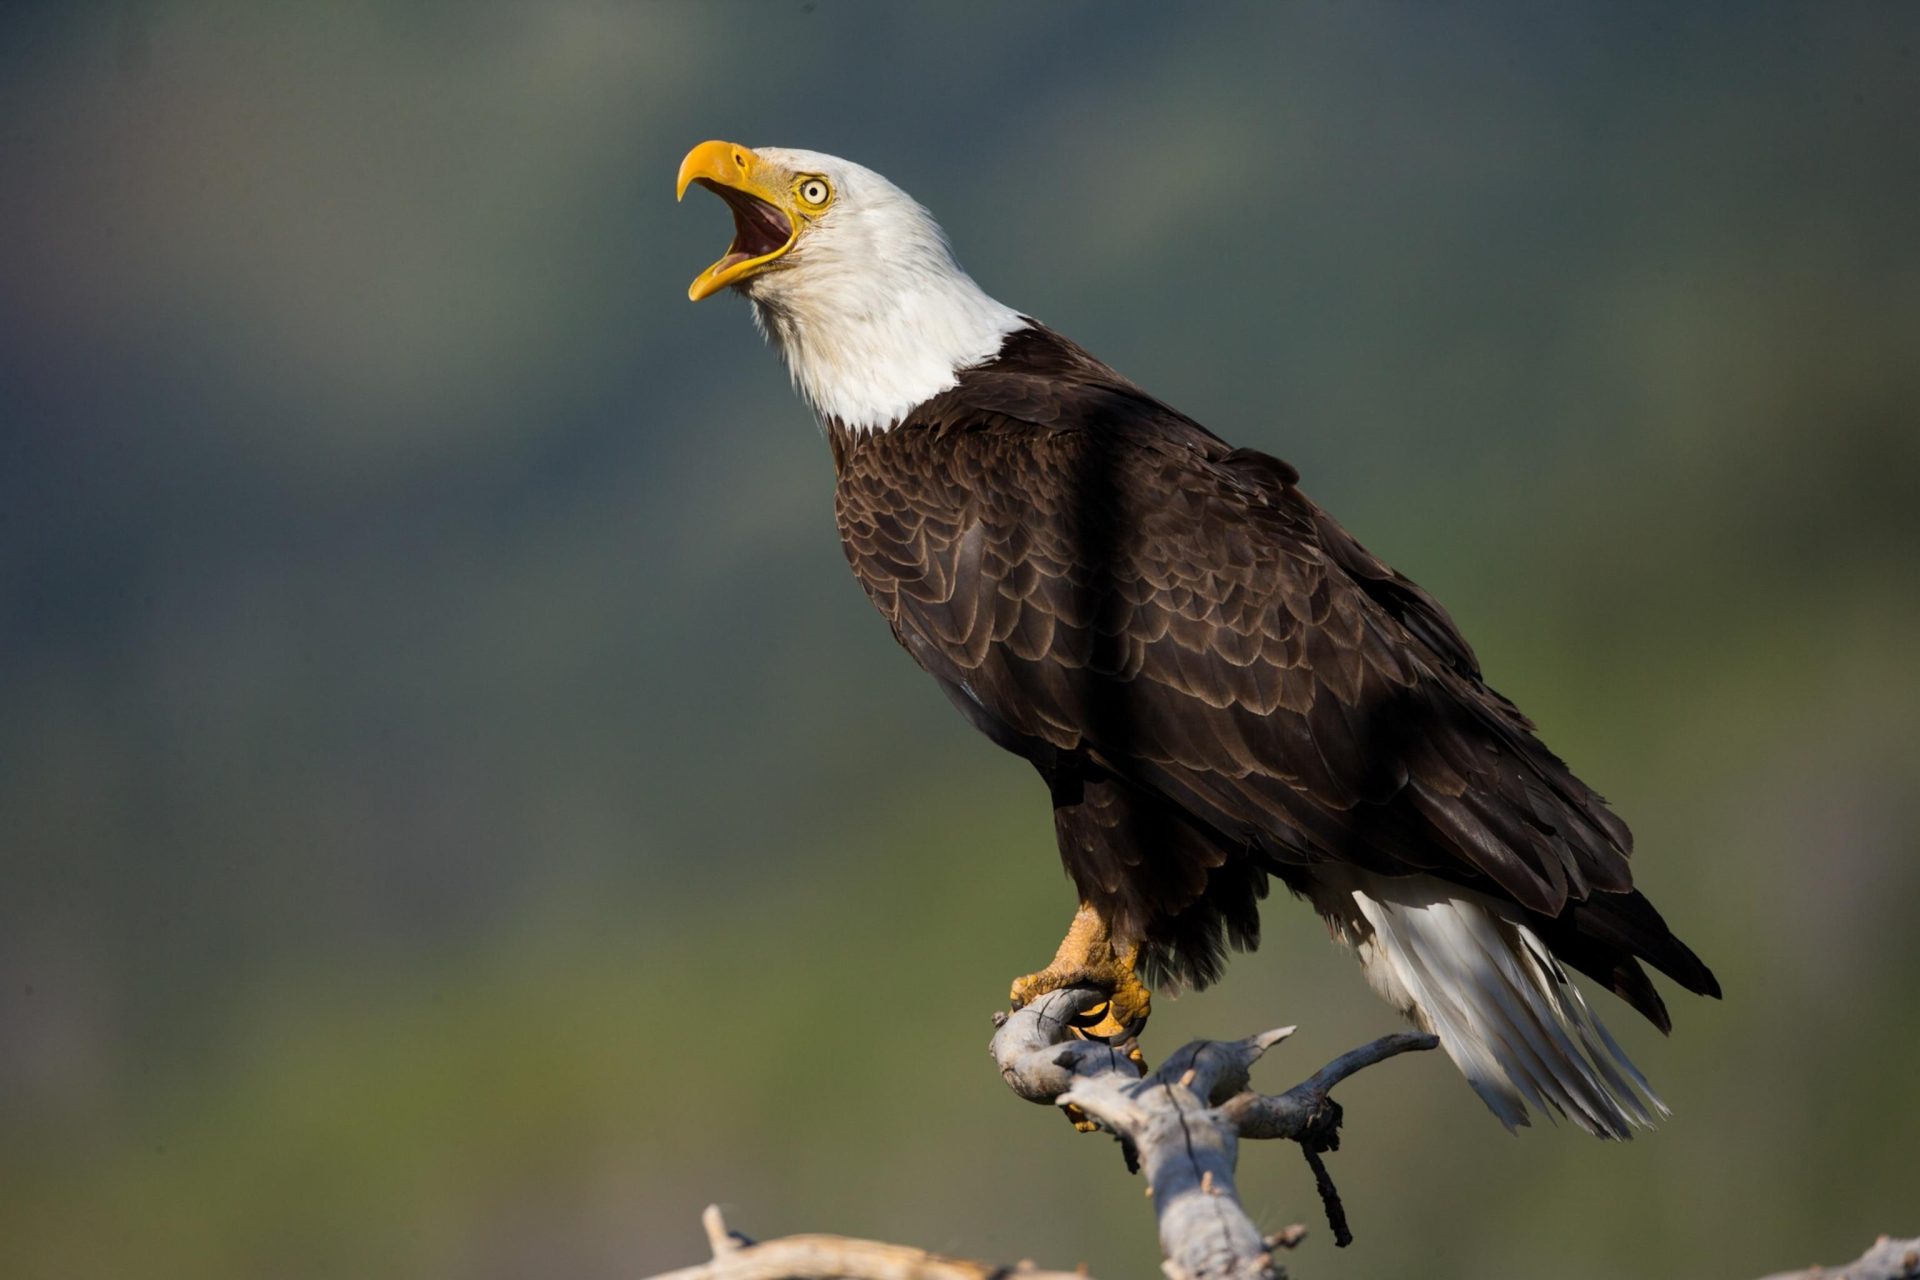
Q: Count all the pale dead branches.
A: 3